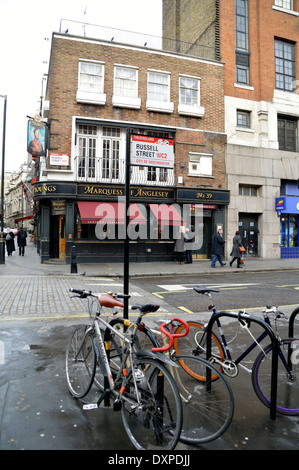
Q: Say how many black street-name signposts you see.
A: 1